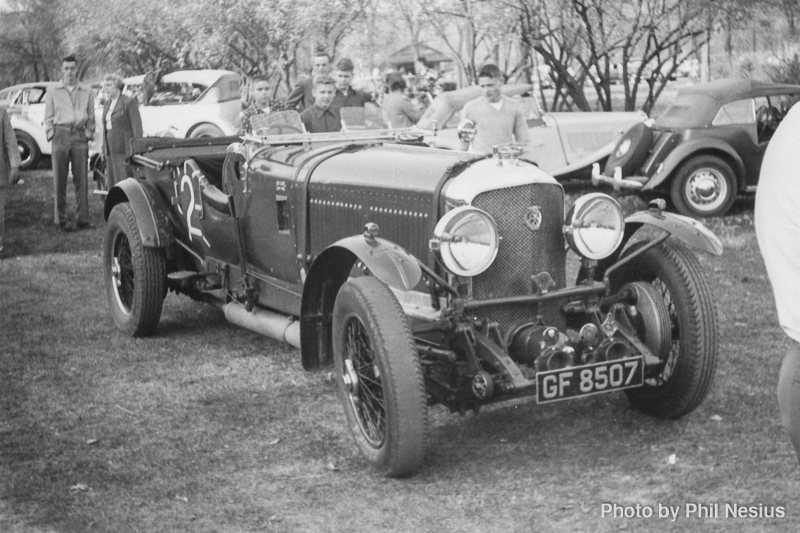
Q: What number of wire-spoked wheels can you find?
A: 3